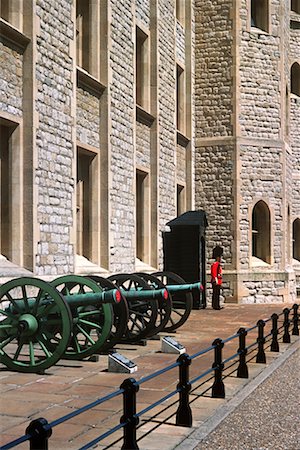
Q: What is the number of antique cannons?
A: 3